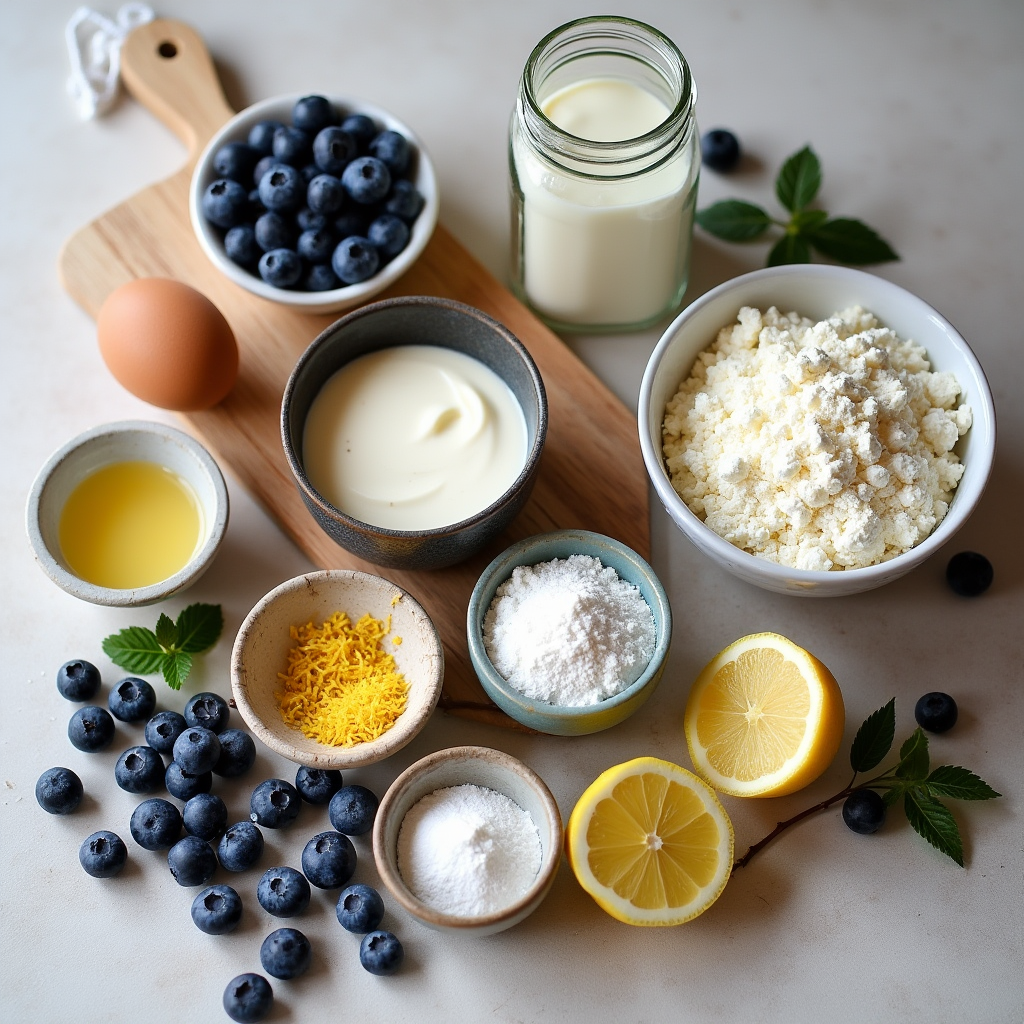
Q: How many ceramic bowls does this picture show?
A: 7